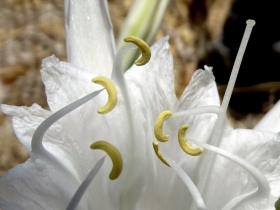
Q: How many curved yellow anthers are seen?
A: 6